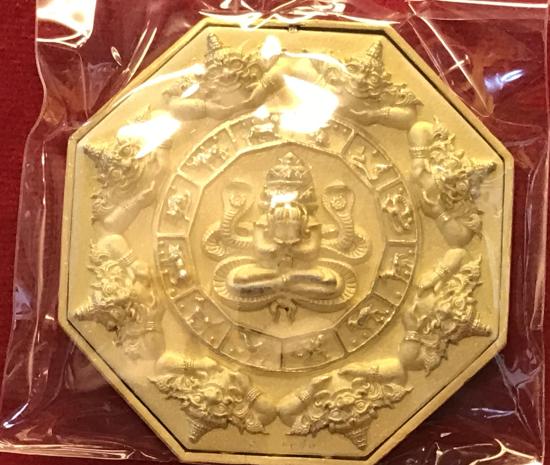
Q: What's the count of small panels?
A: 12